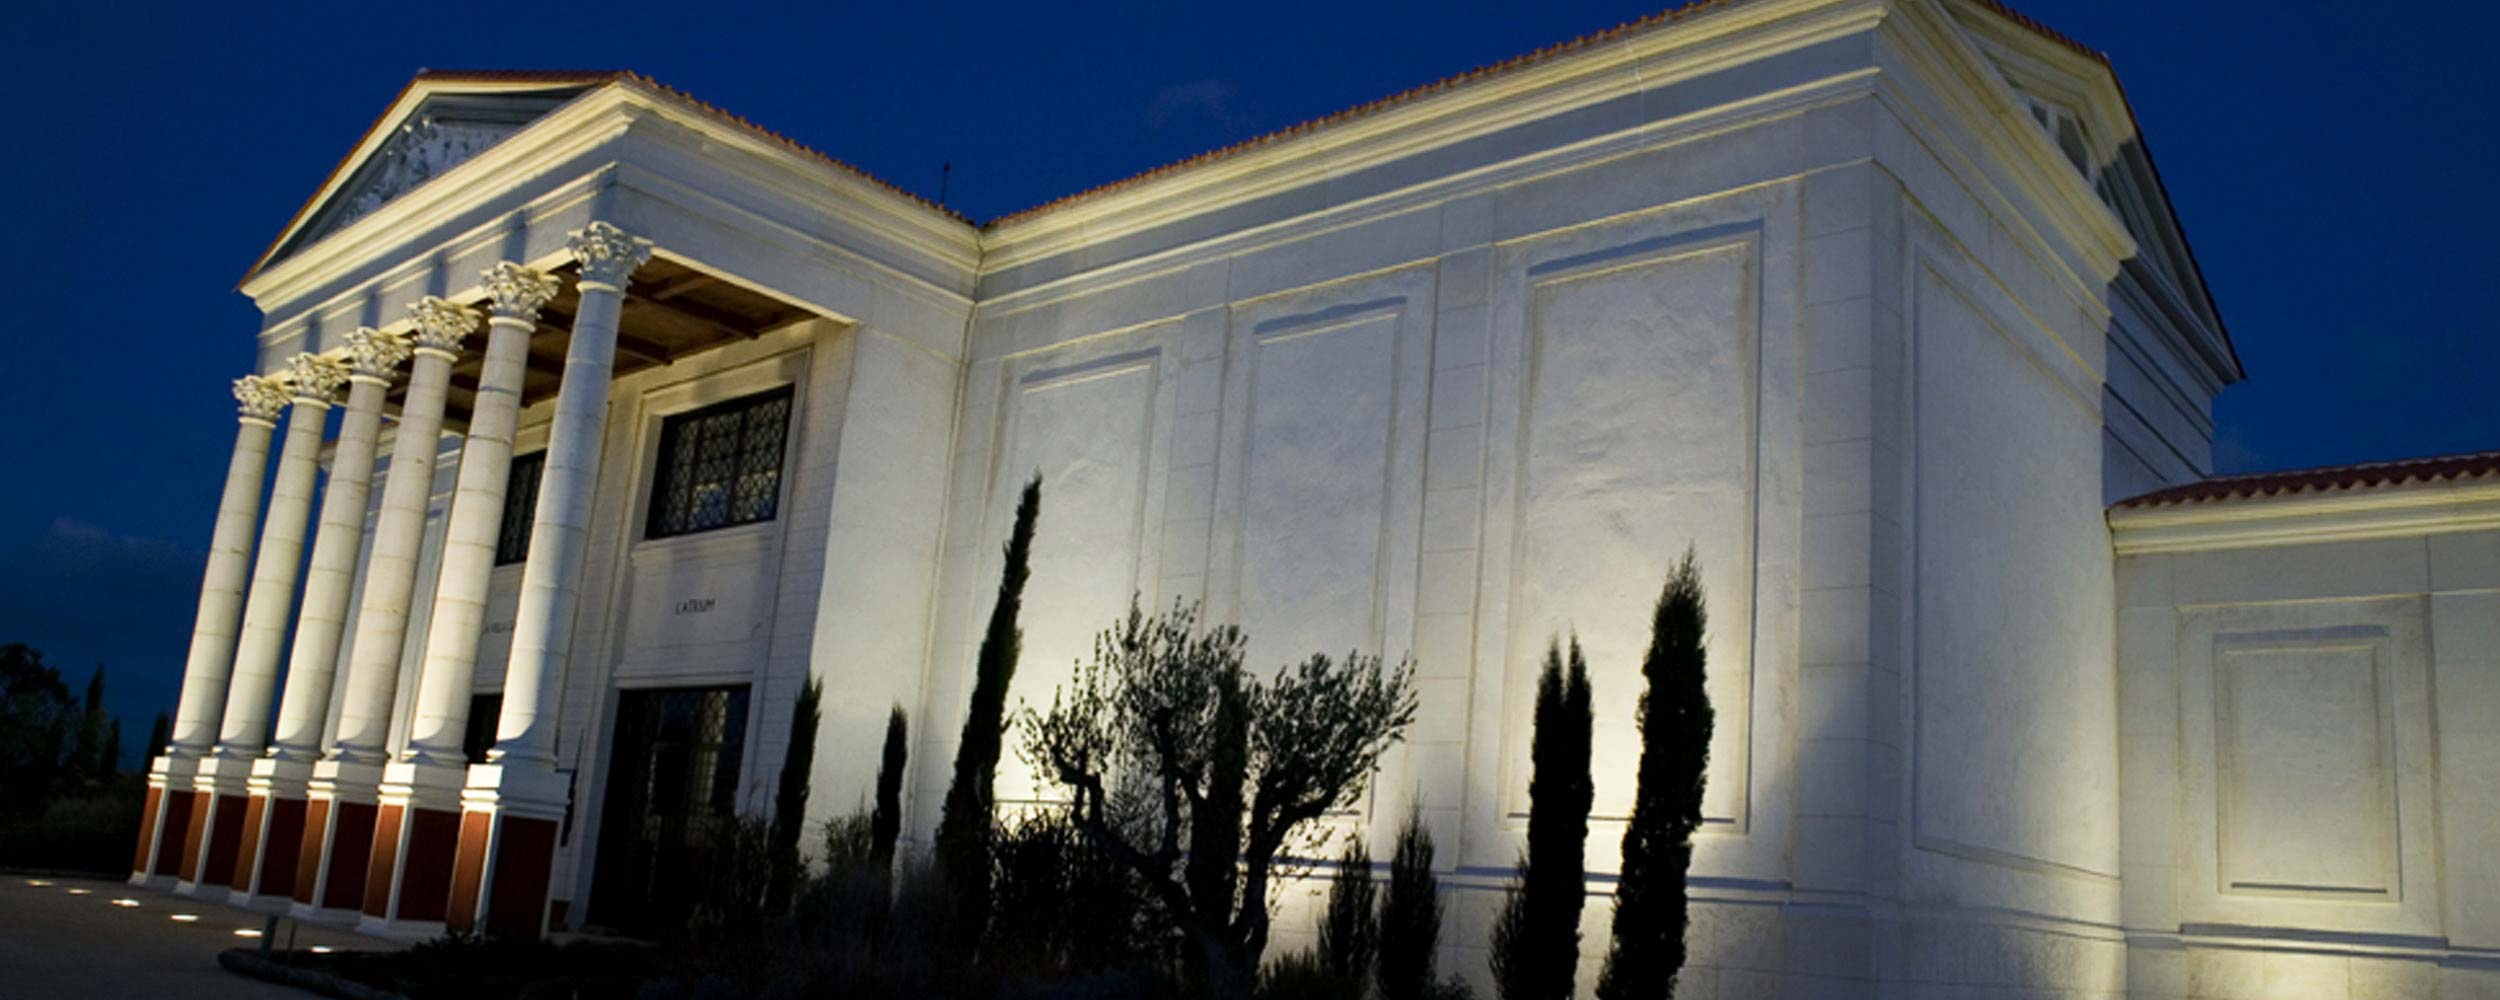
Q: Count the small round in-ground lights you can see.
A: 6